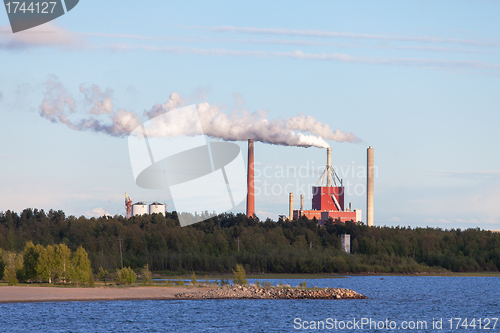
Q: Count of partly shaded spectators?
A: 0